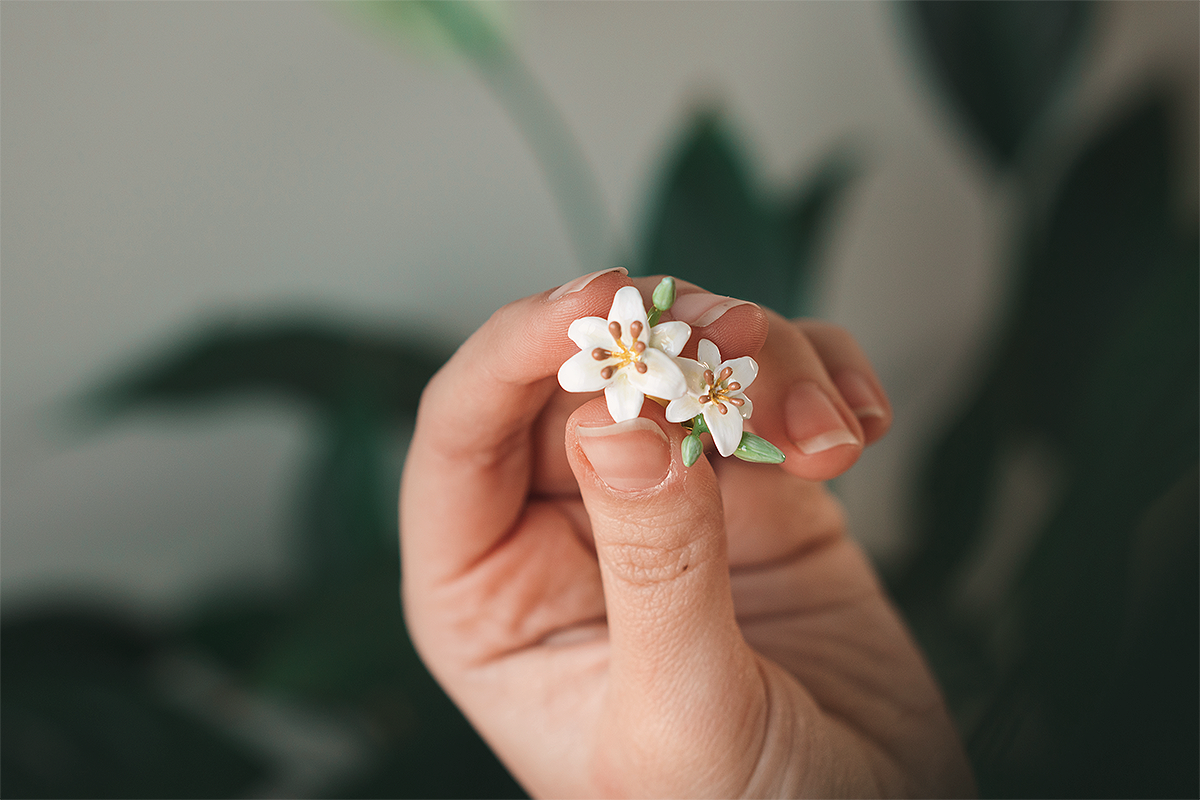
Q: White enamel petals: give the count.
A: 12